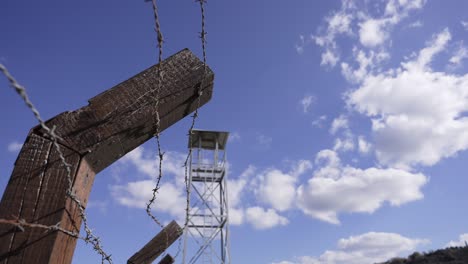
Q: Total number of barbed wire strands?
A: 4